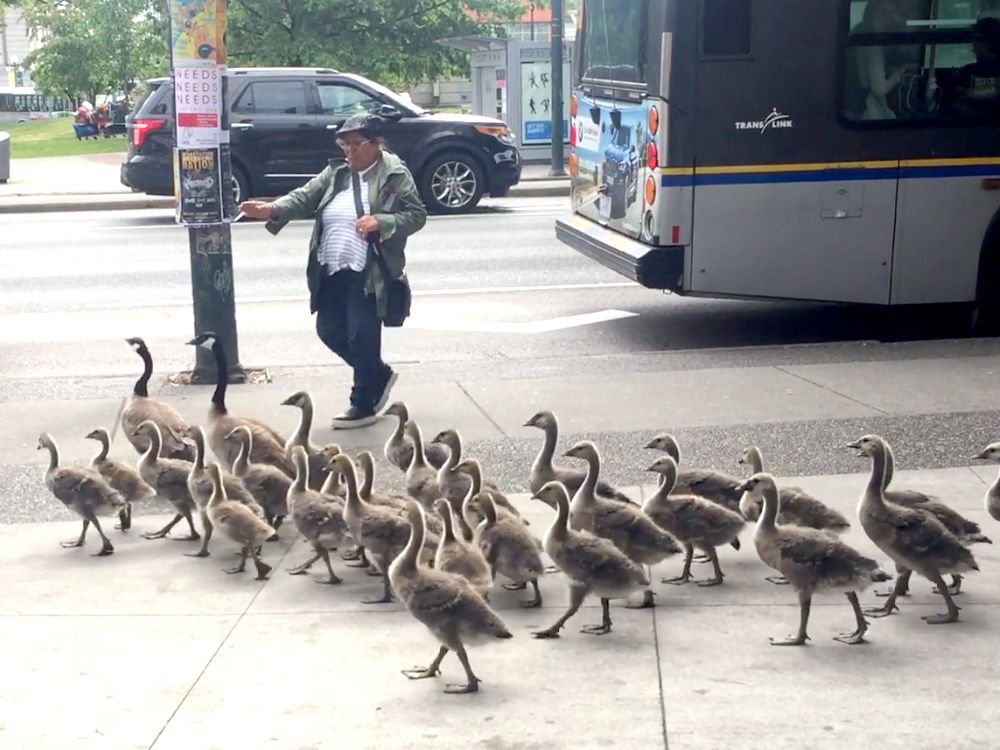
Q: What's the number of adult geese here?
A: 2